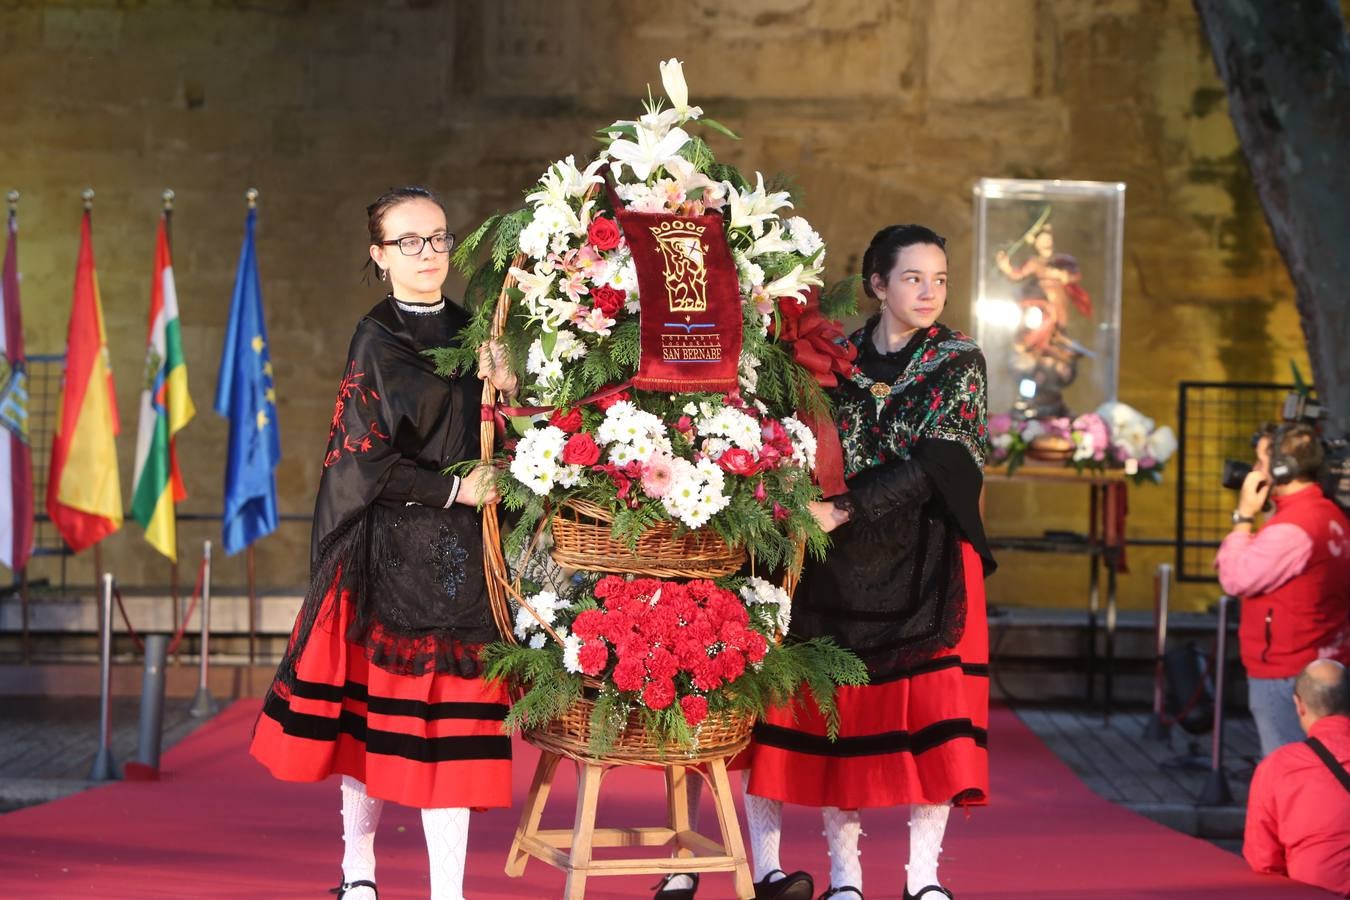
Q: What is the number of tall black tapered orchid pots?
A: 0